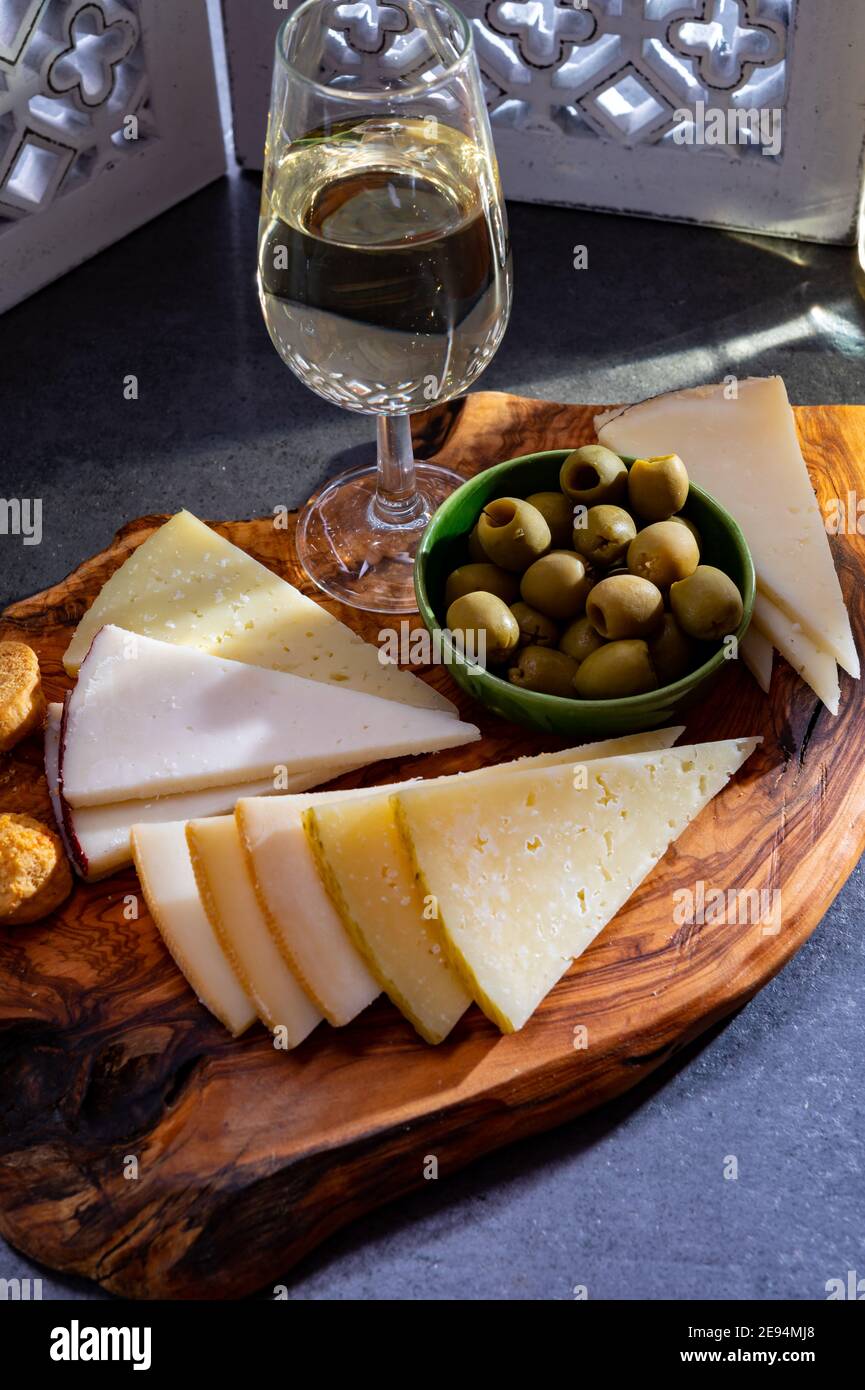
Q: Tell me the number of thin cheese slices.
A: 11